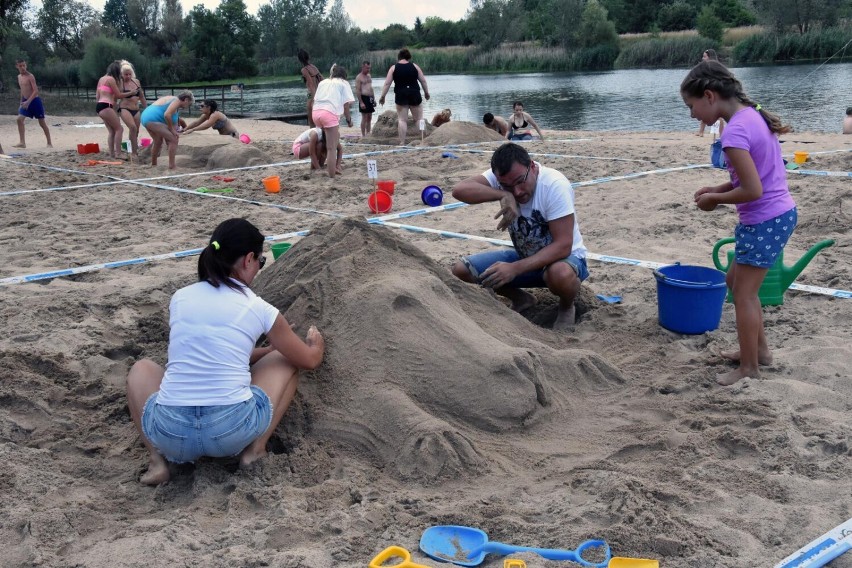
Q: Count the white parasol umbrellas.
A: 0